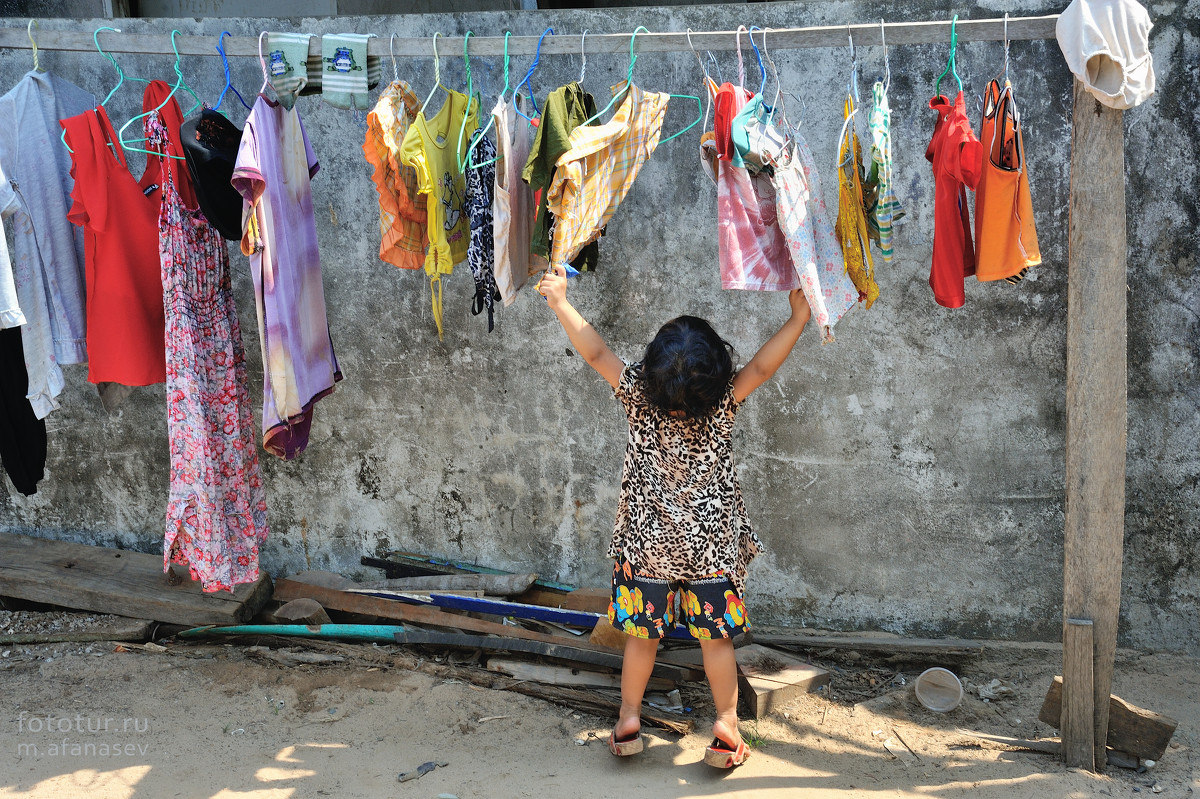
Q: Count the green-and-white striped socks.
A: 2